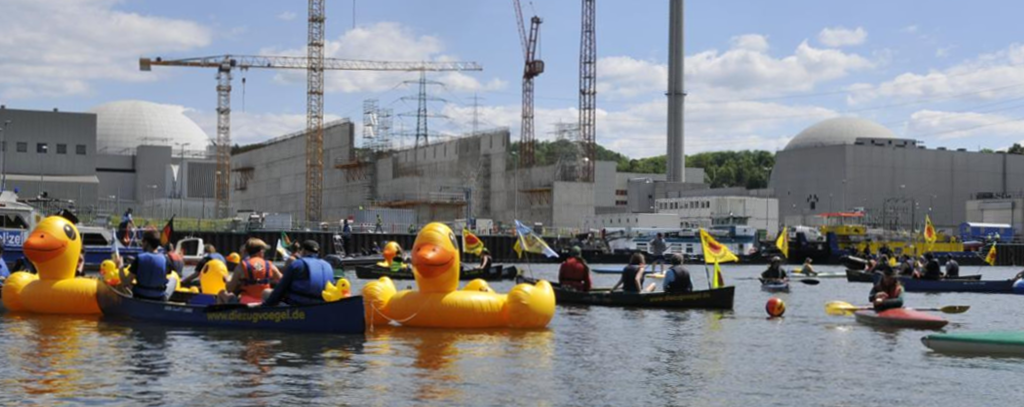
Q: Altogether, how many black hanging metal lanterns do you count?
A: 0